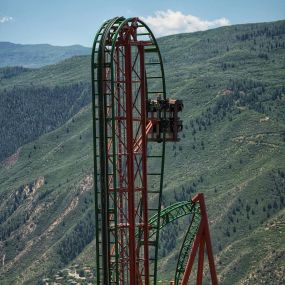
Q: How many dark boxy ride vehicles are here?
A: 1